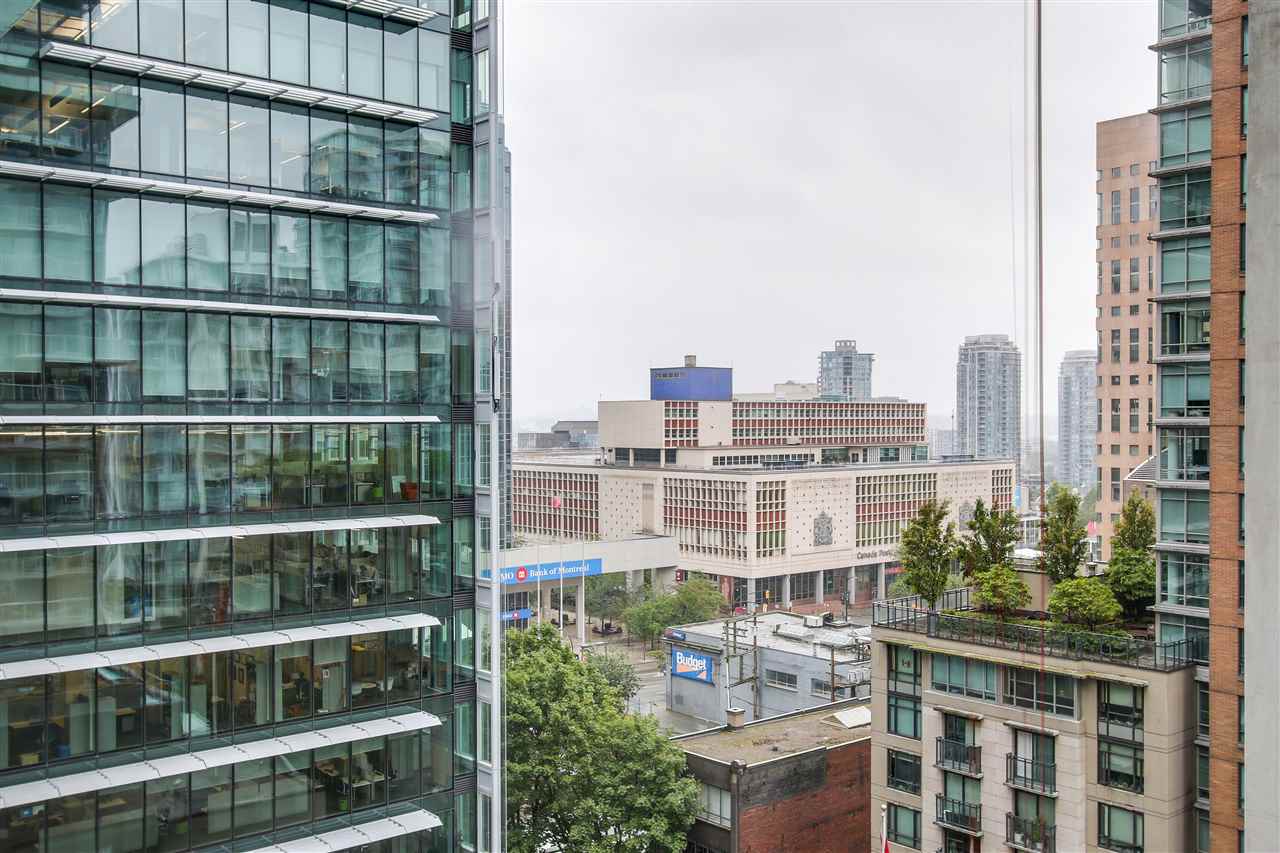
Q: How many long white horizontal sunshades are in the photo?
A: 9